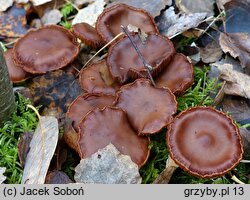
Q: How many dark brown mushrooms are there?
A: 11